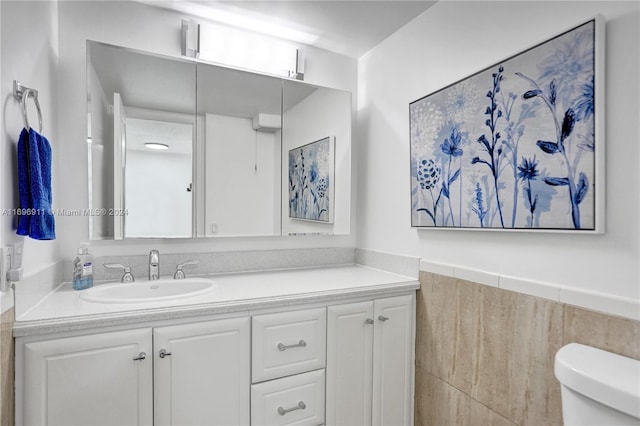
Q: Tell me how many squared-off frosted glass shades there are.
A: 1